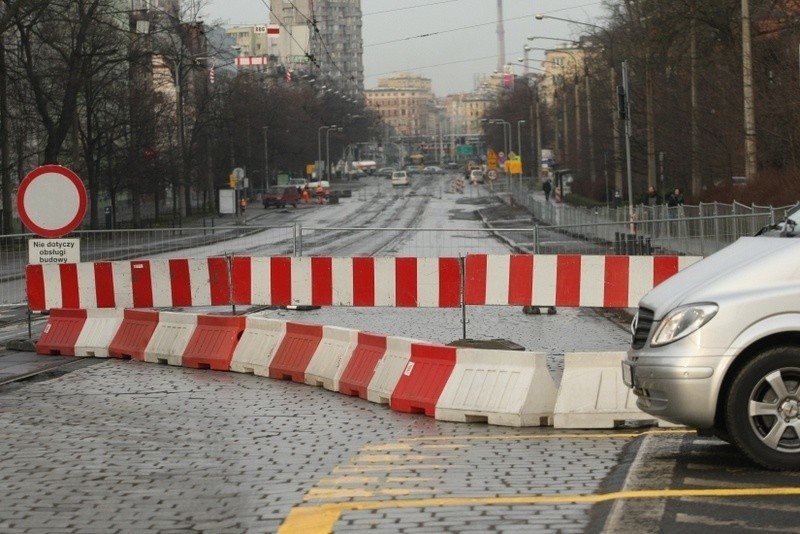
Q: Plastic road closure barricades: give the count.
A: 13